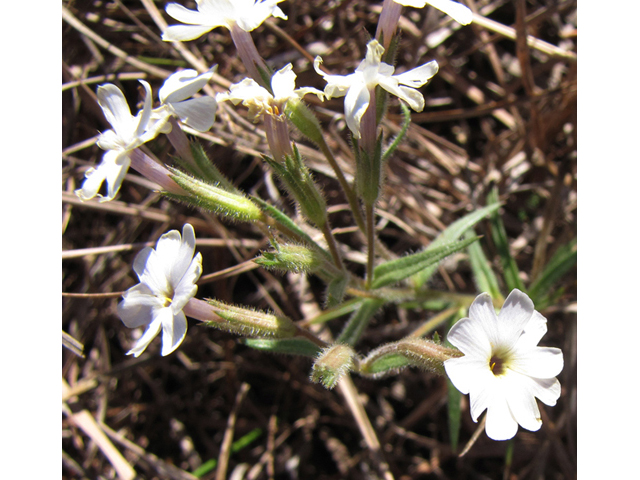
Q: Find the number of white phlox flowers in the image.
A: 8